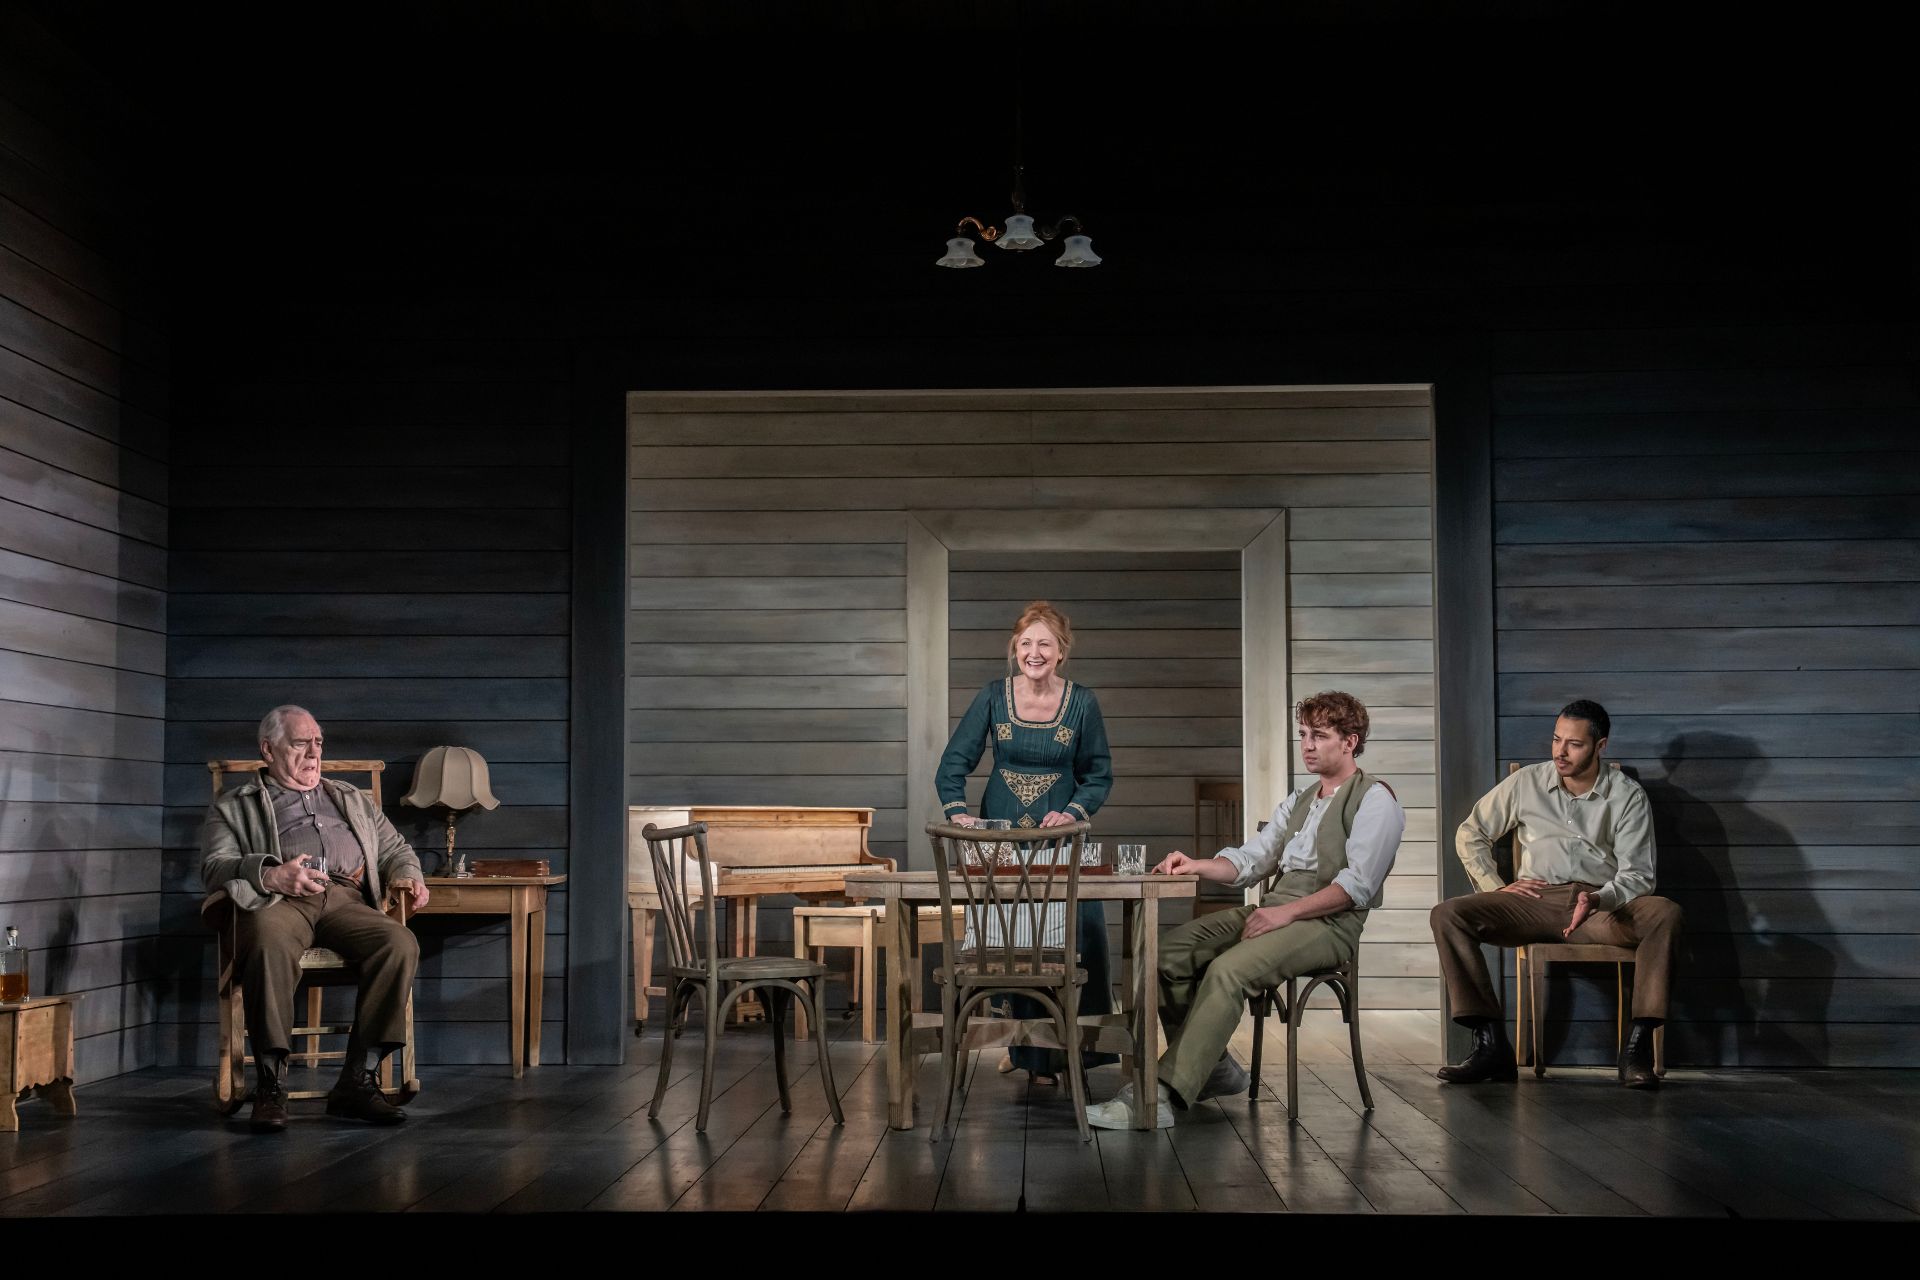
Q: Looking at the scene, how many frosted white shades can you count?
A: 3